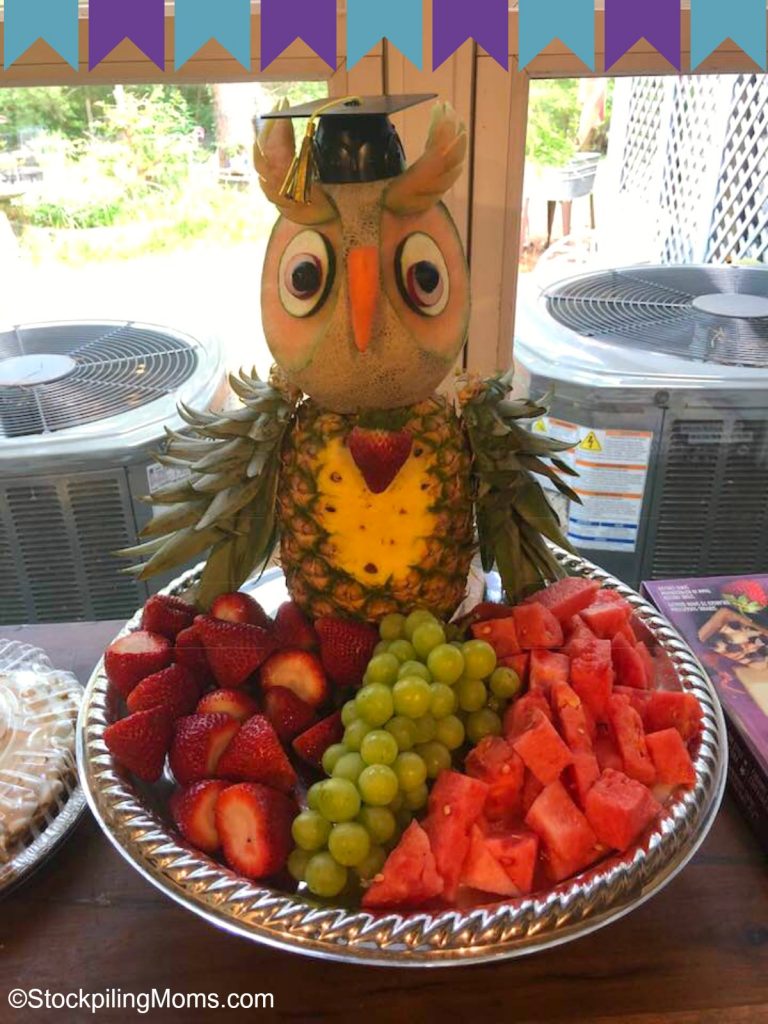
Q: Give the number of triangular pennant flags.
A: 9